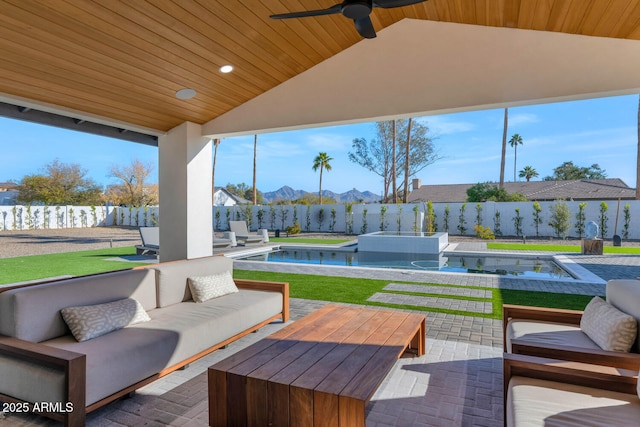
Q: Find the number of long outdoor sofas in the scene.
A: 1